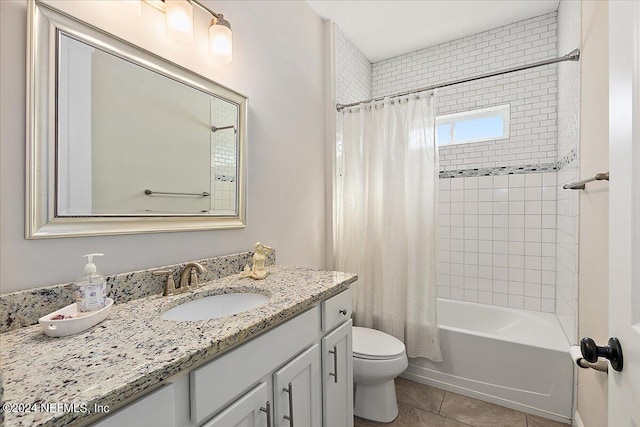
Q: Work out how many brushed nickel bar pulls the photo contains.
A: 3